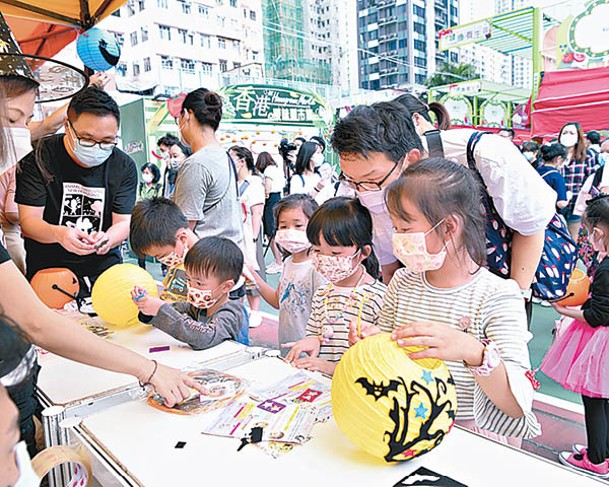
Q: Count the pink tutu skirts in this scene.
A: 1